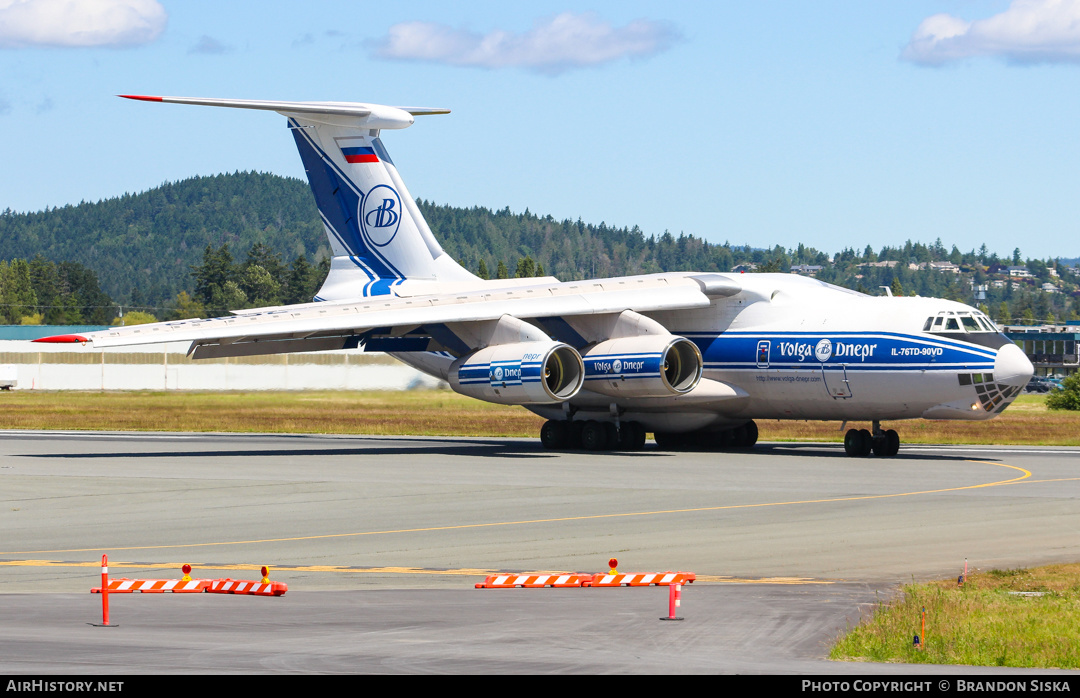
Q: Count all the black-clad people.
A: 0